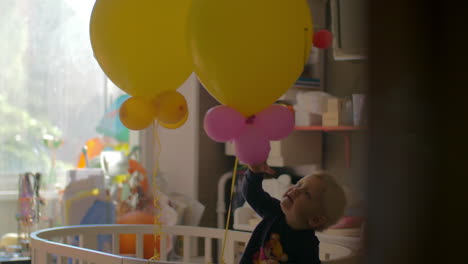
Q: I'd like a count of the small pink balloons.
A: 3